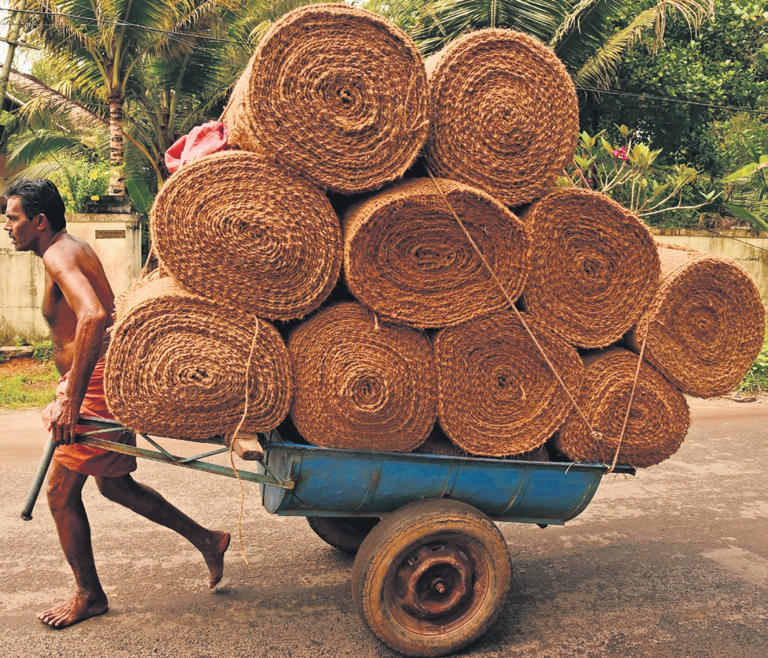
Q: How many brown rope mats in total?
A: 10